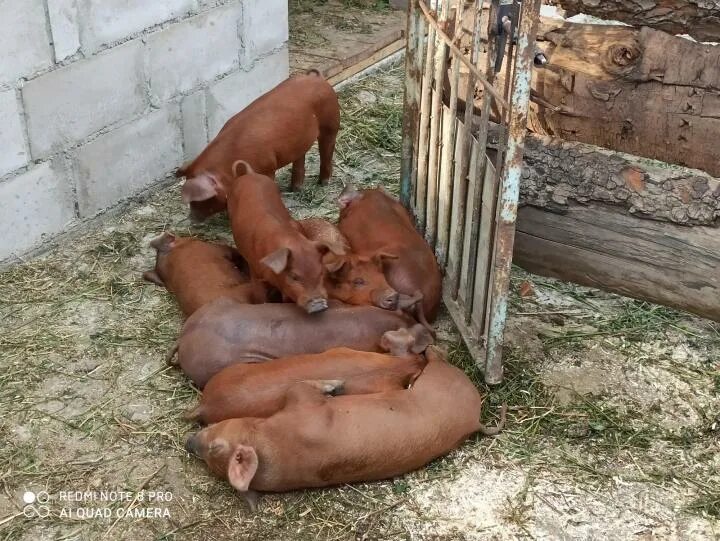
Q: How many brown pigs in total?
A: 8